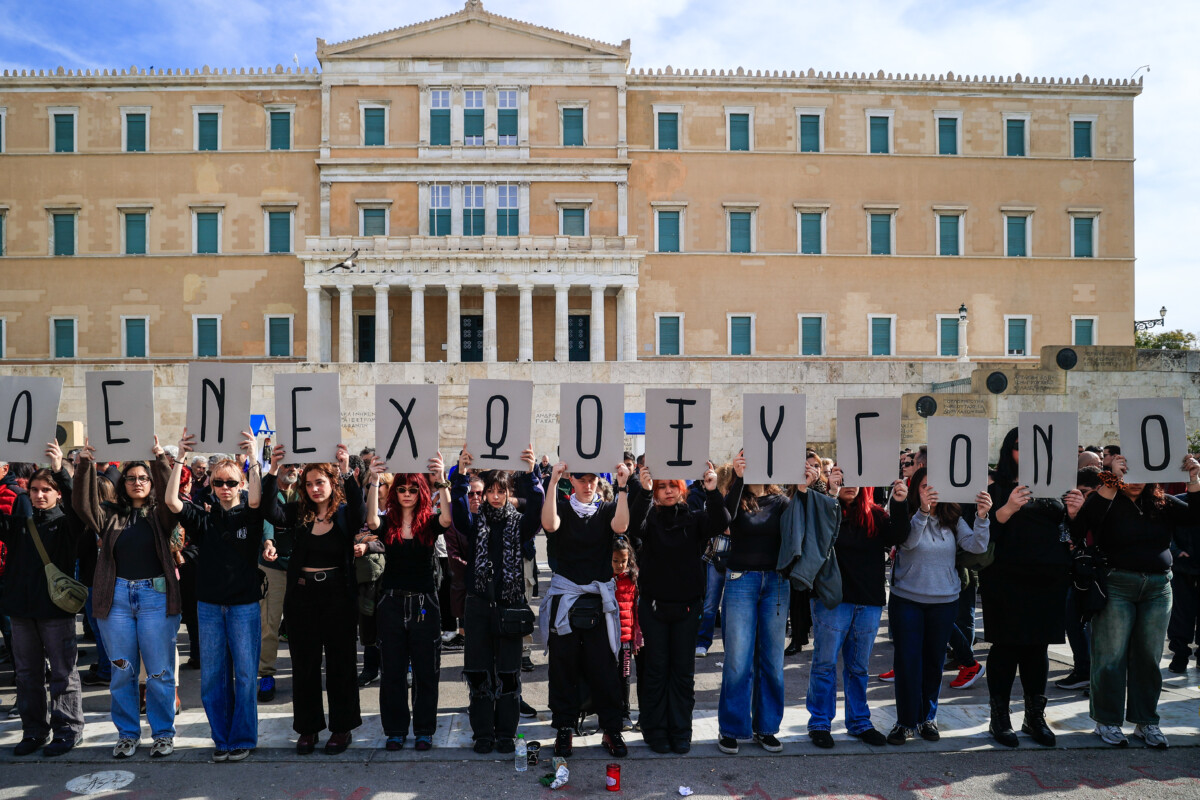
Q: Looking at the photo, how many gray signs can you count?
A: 13